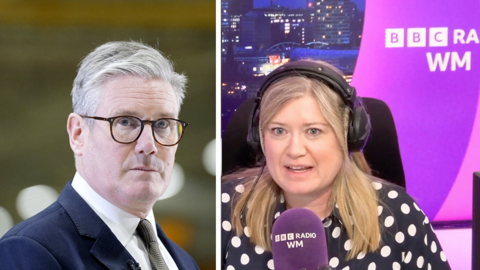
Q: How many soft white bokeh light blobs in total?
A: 4